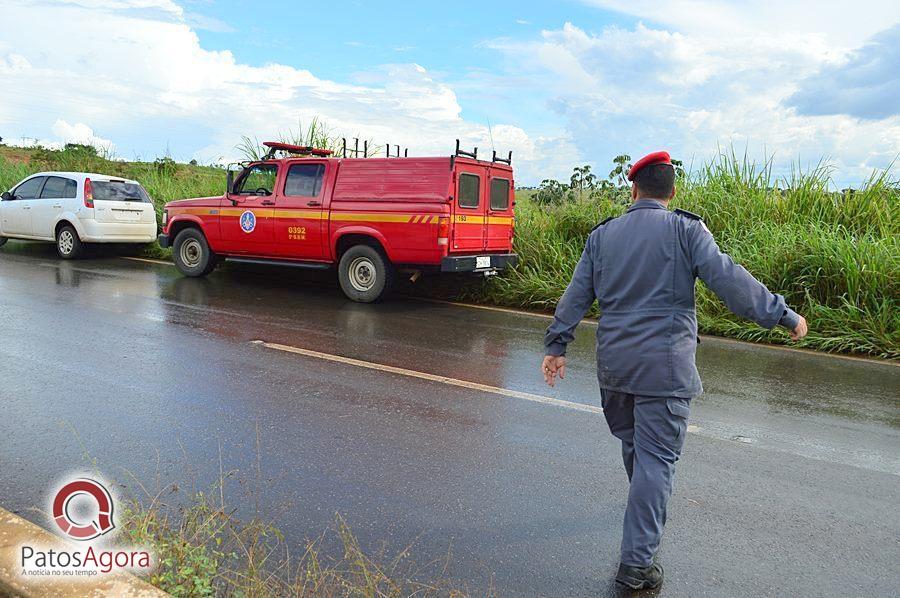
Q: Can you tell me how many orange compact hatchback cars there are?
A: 0